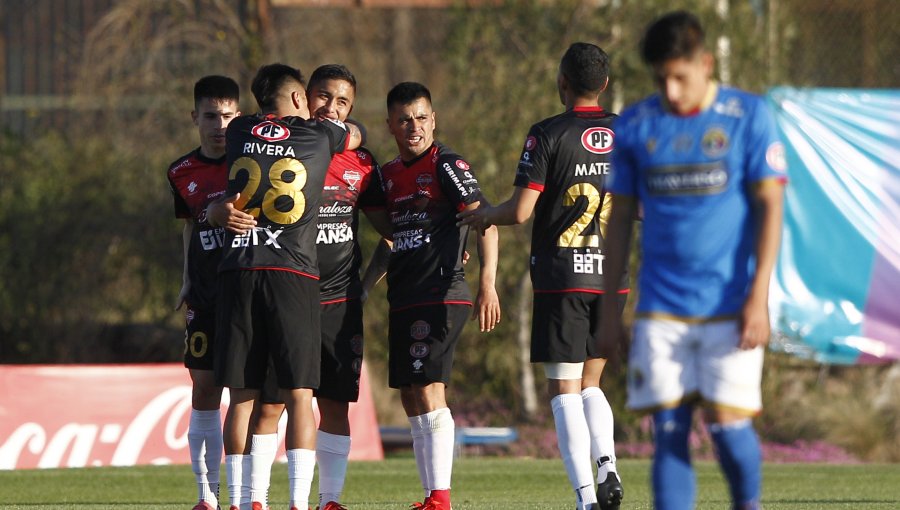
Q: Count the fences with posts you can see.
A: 1